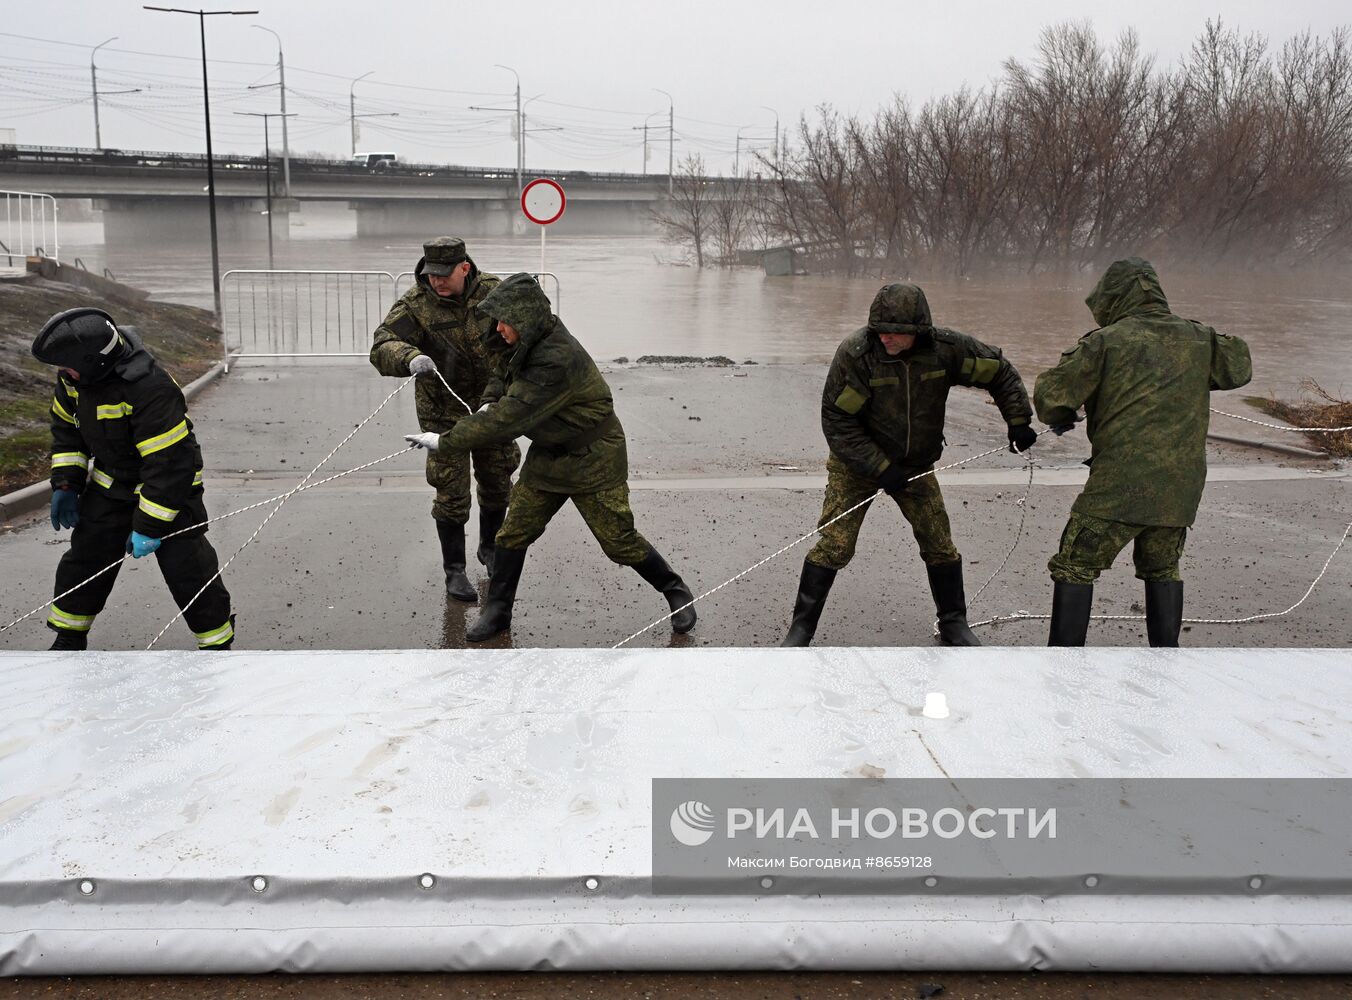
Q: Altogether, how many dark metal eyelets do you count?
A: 8